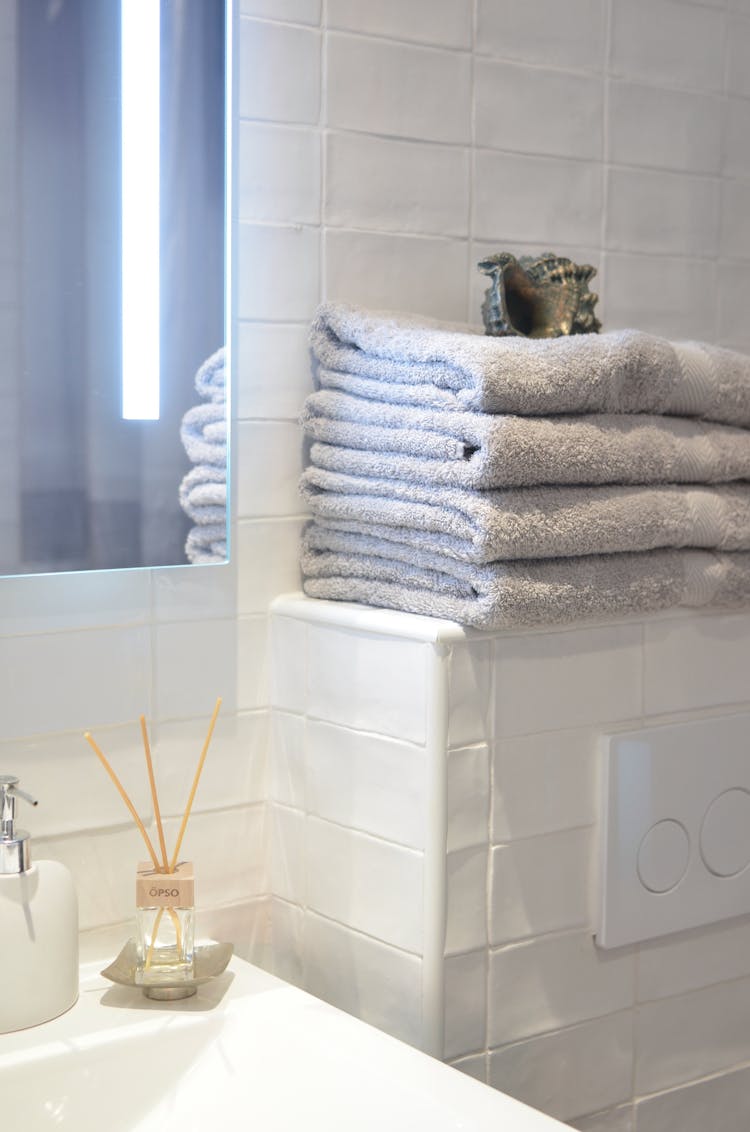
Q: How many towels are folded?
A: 4